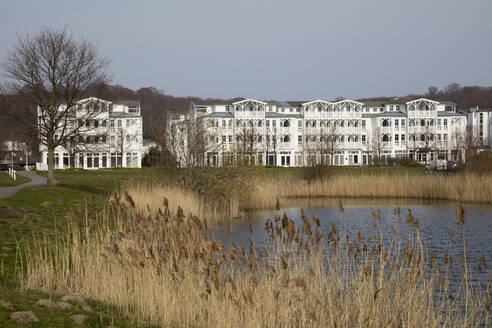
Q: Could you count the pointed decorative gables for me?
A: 5